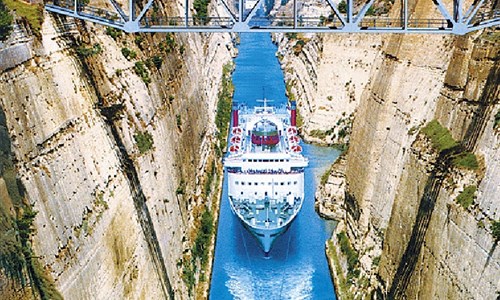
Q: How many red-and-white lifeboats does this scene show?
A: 6